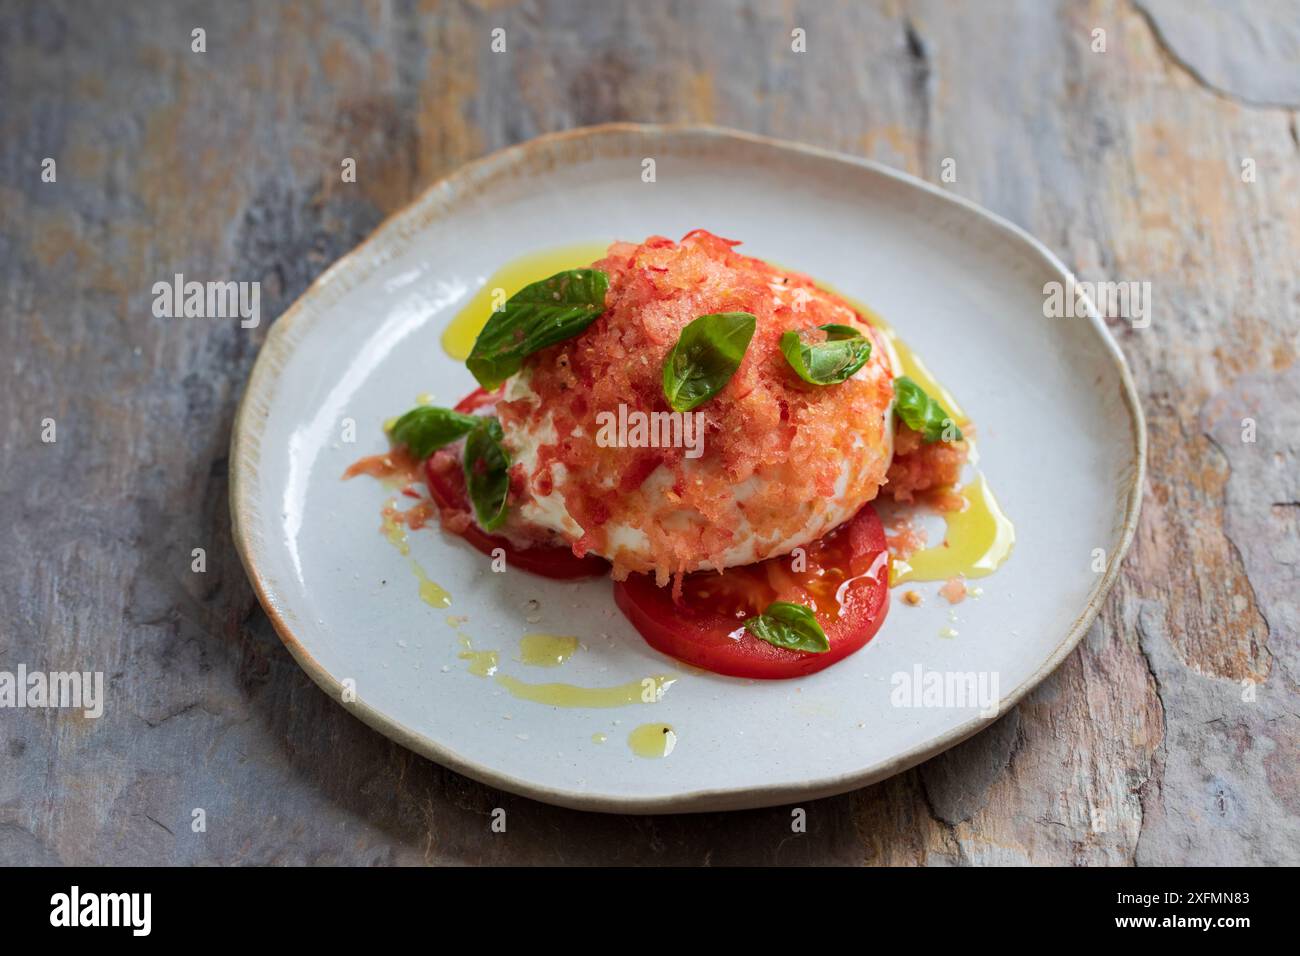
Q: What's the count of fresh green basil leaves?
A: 7